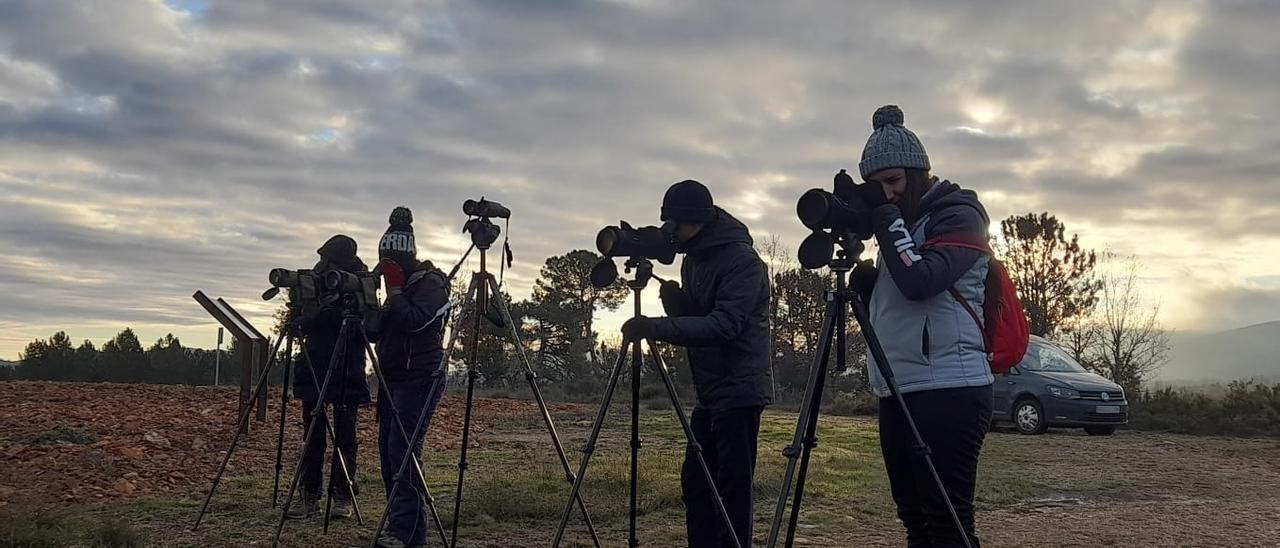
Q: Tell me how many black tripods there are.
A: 5